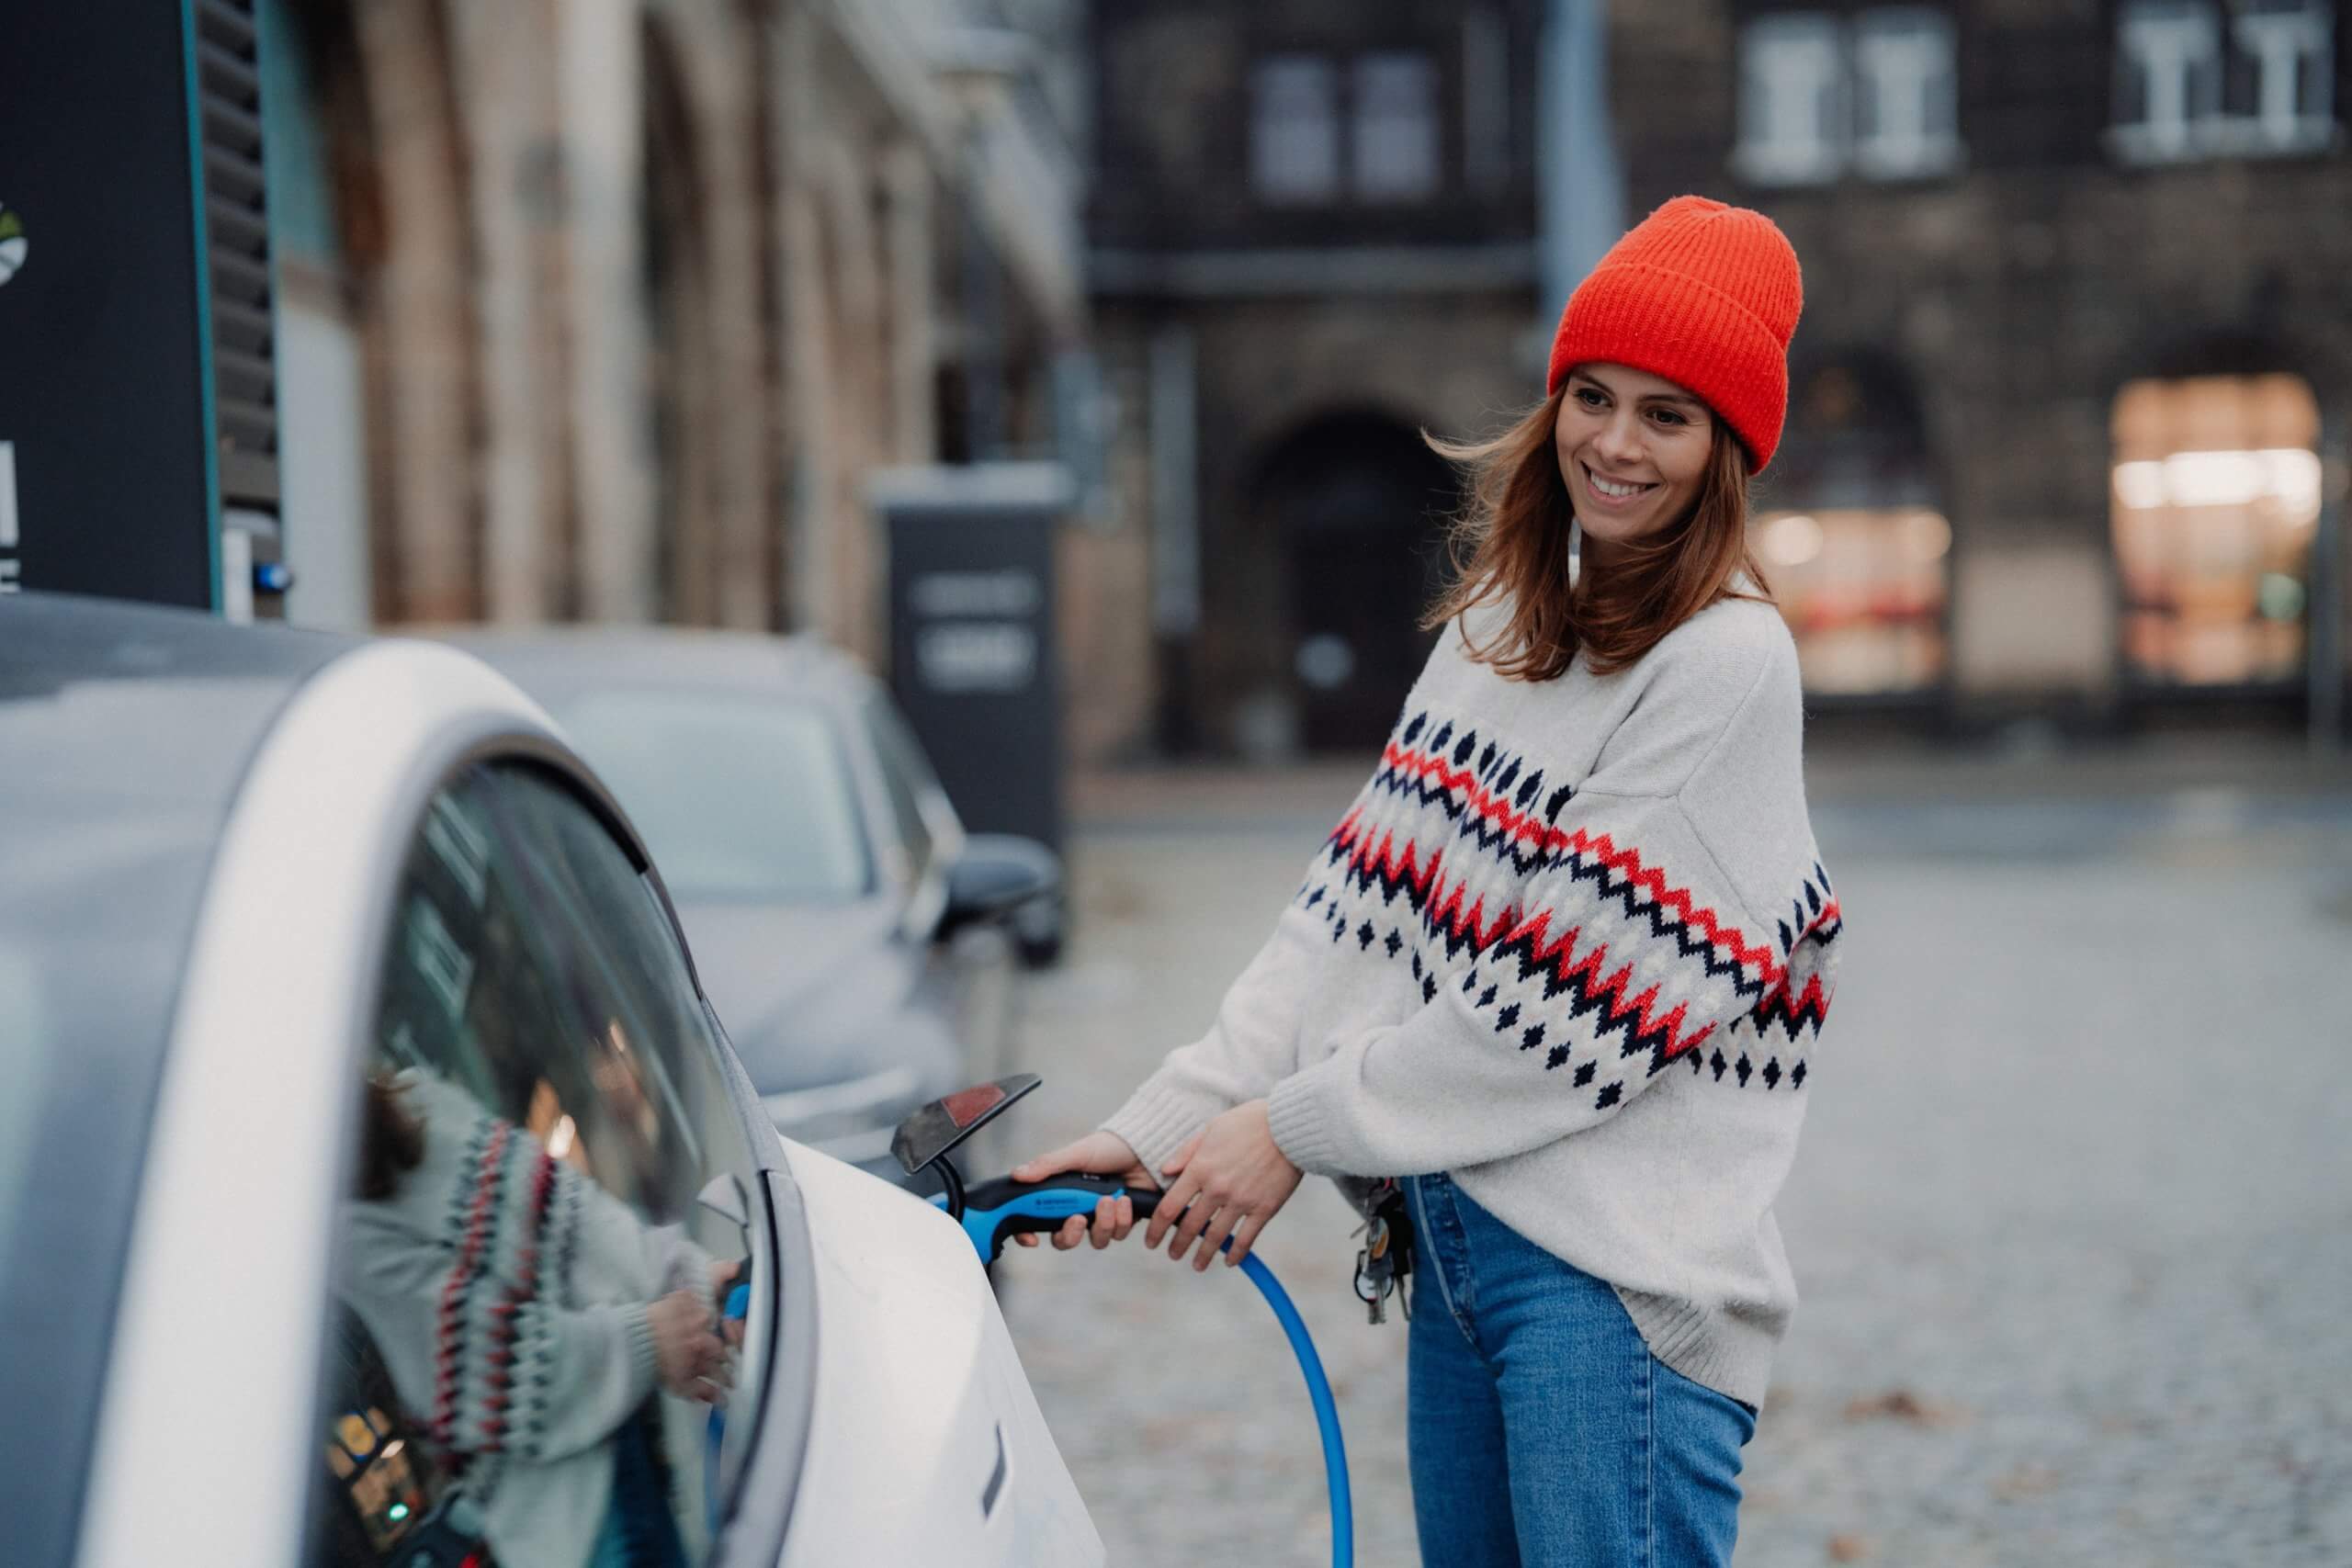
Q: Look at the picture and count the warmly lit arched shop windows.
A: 2